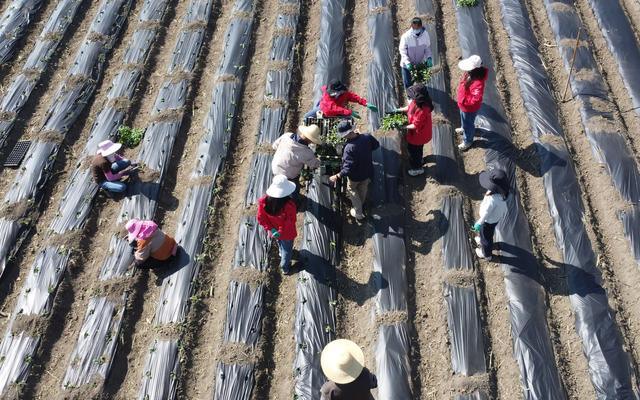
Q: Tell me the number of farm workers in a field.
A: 11